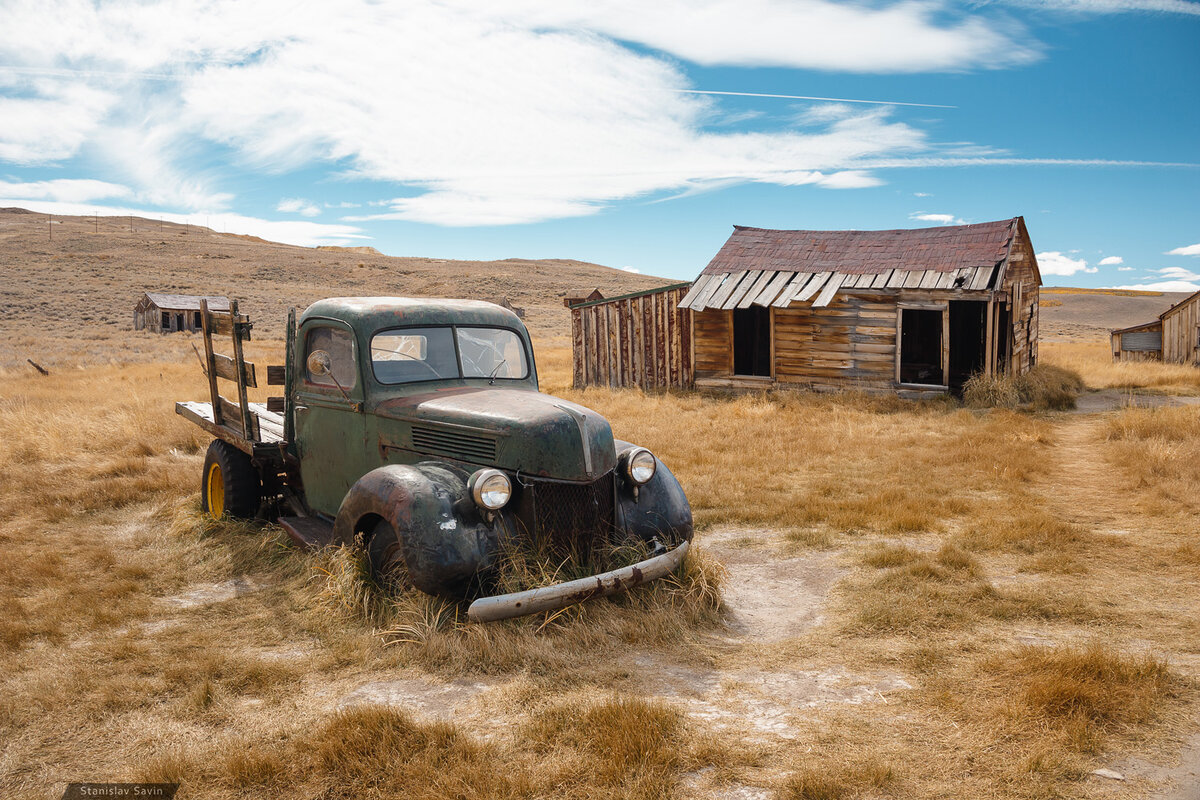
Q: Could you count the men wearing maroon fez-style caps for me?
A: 0